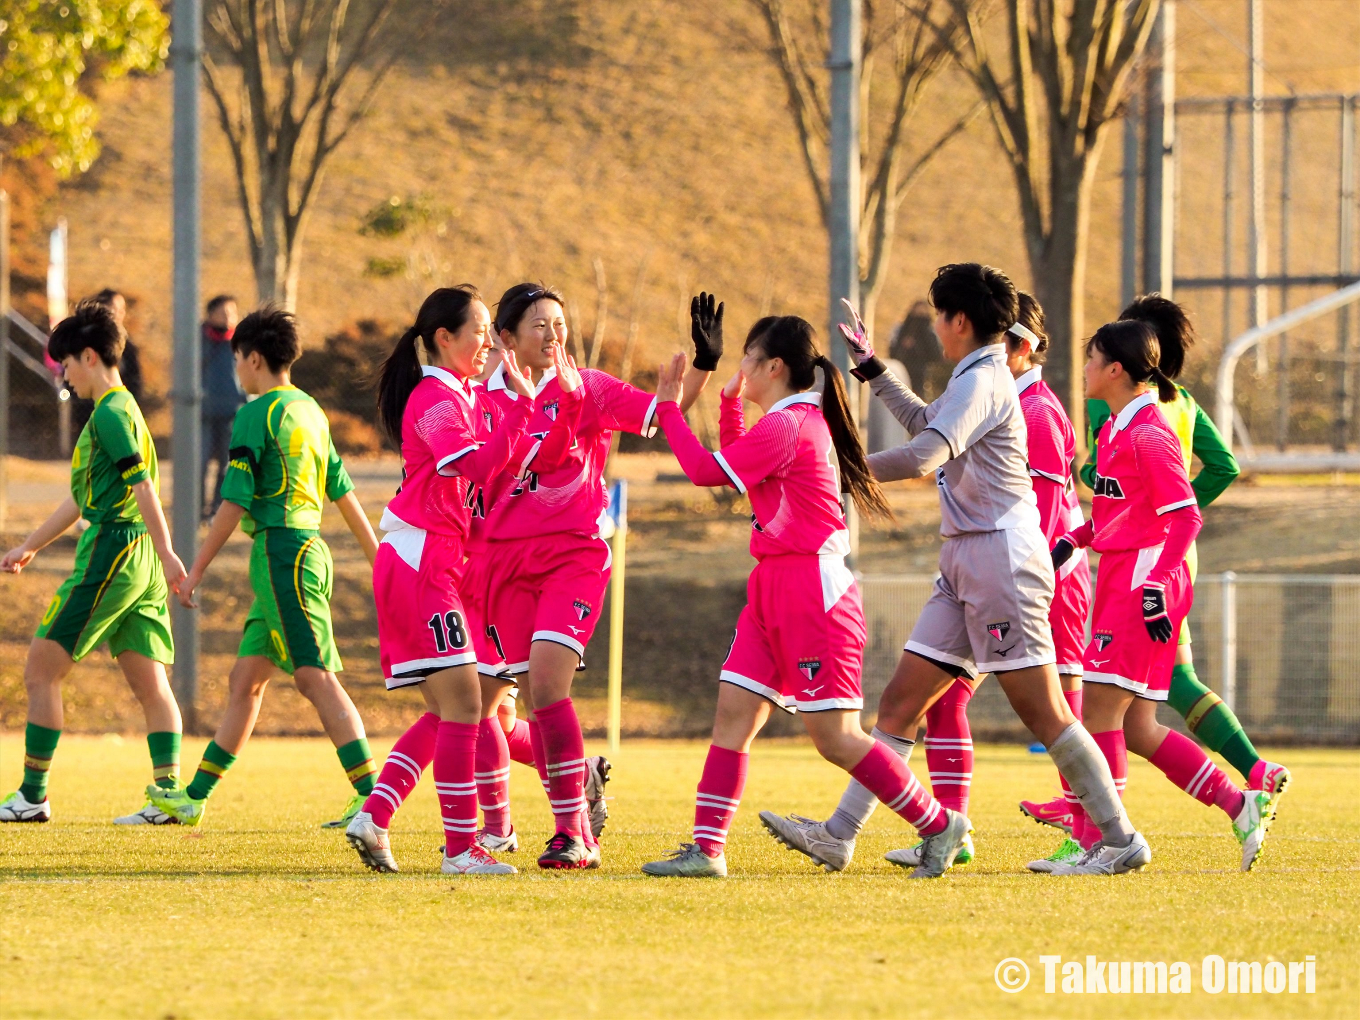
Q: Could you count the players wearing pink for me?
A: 6